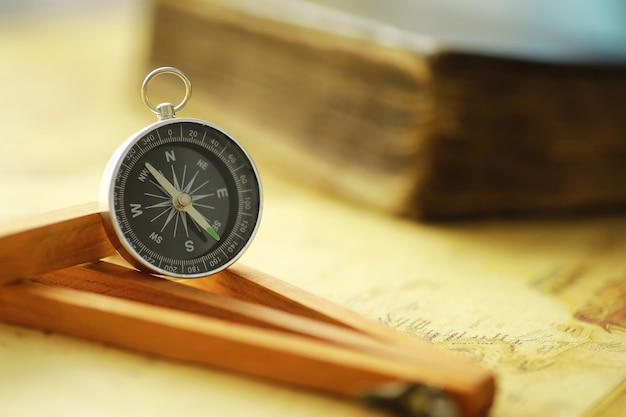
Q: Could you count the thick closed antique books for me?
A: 1